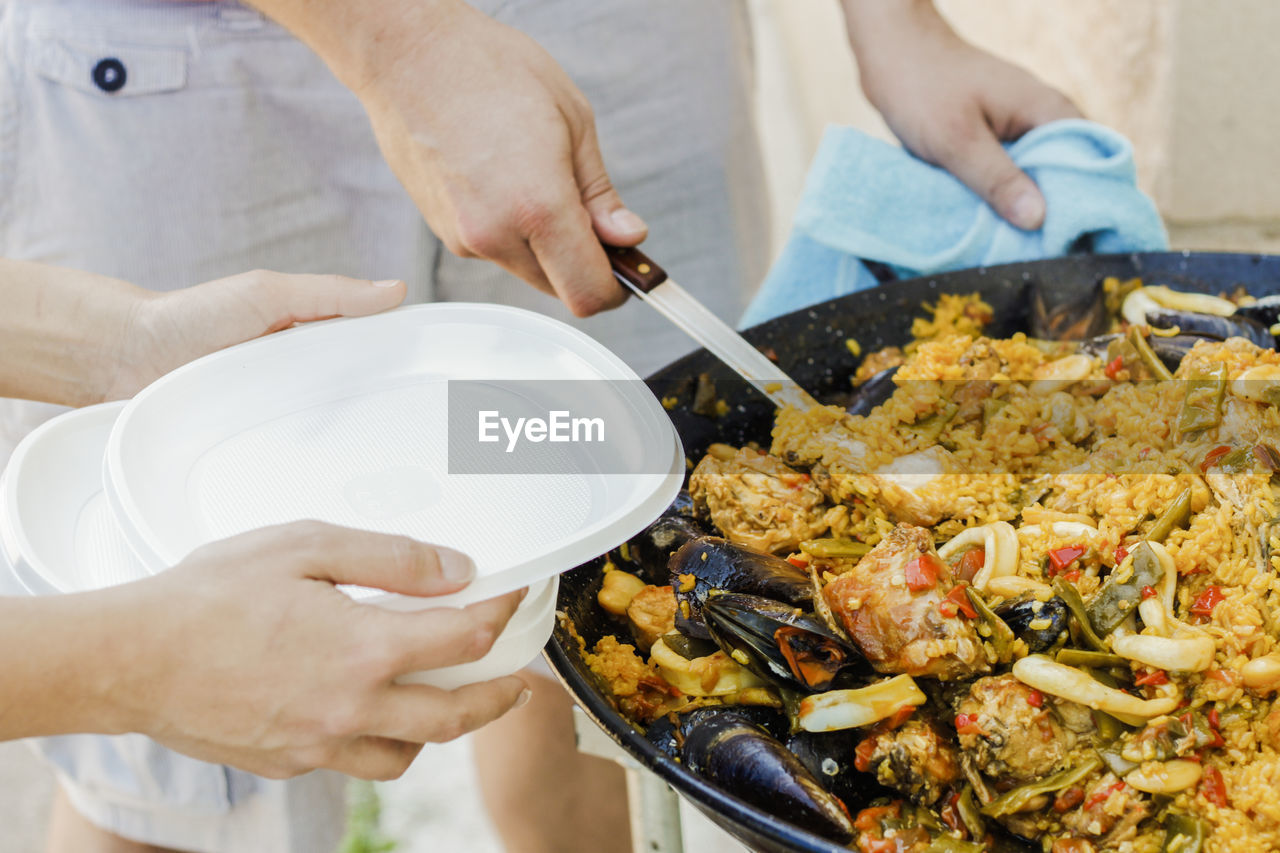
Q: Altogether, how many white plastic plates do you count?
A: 2